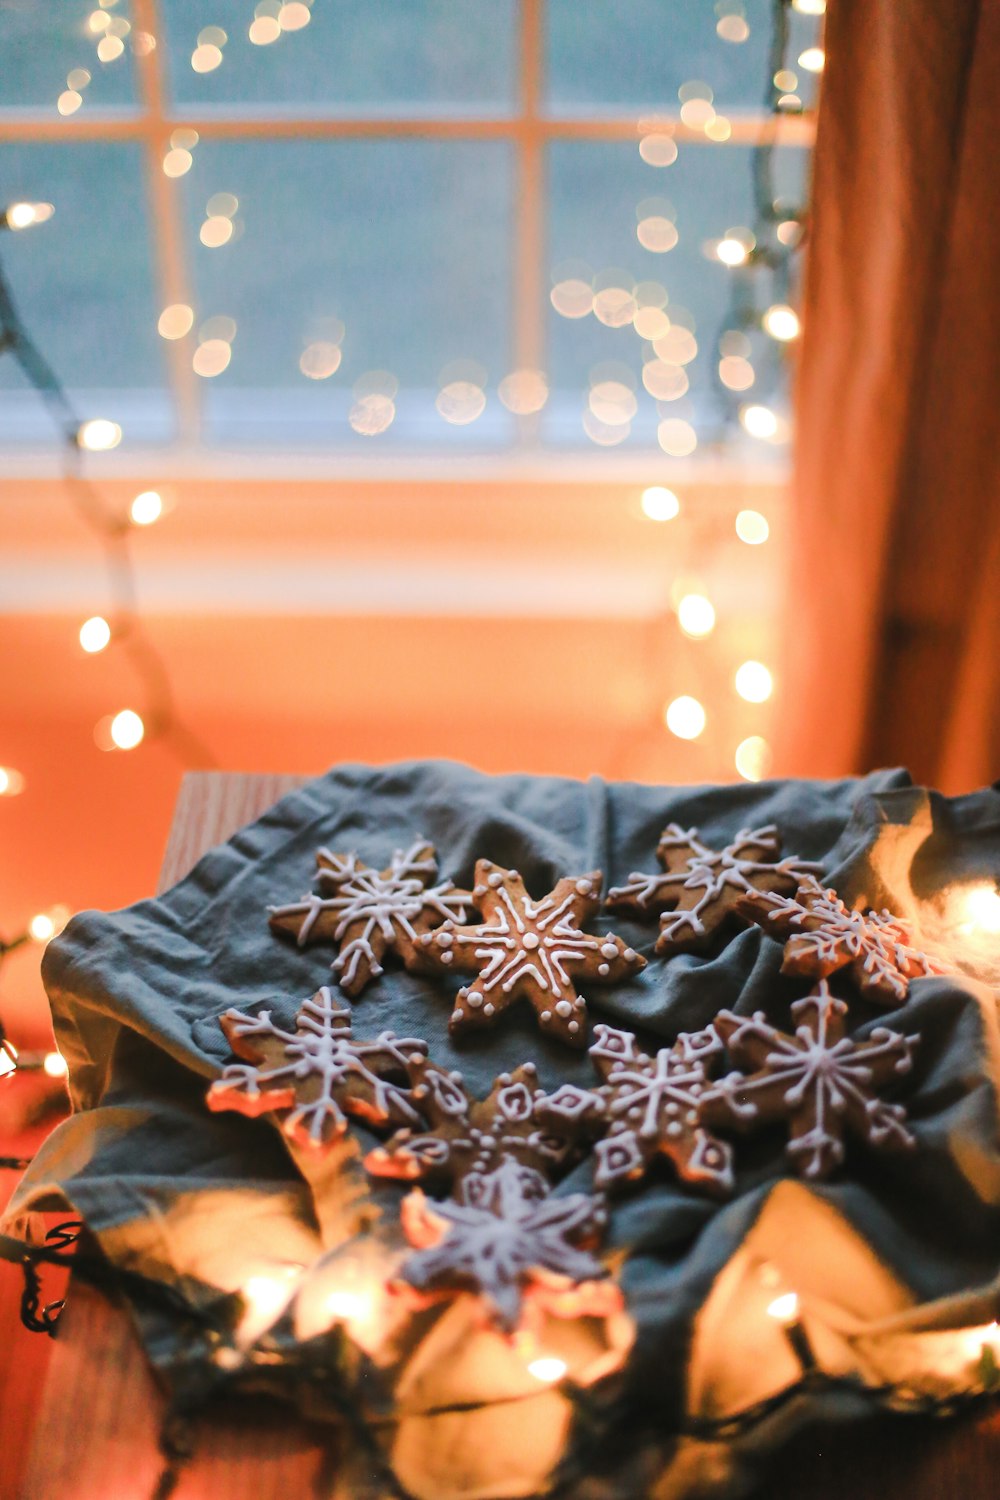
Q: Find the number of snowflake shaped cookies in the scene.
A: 9